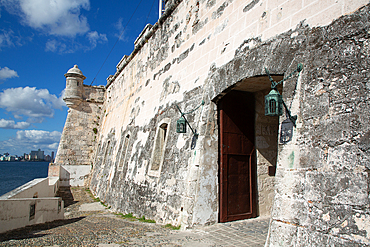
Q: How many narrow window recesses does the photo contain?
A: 3